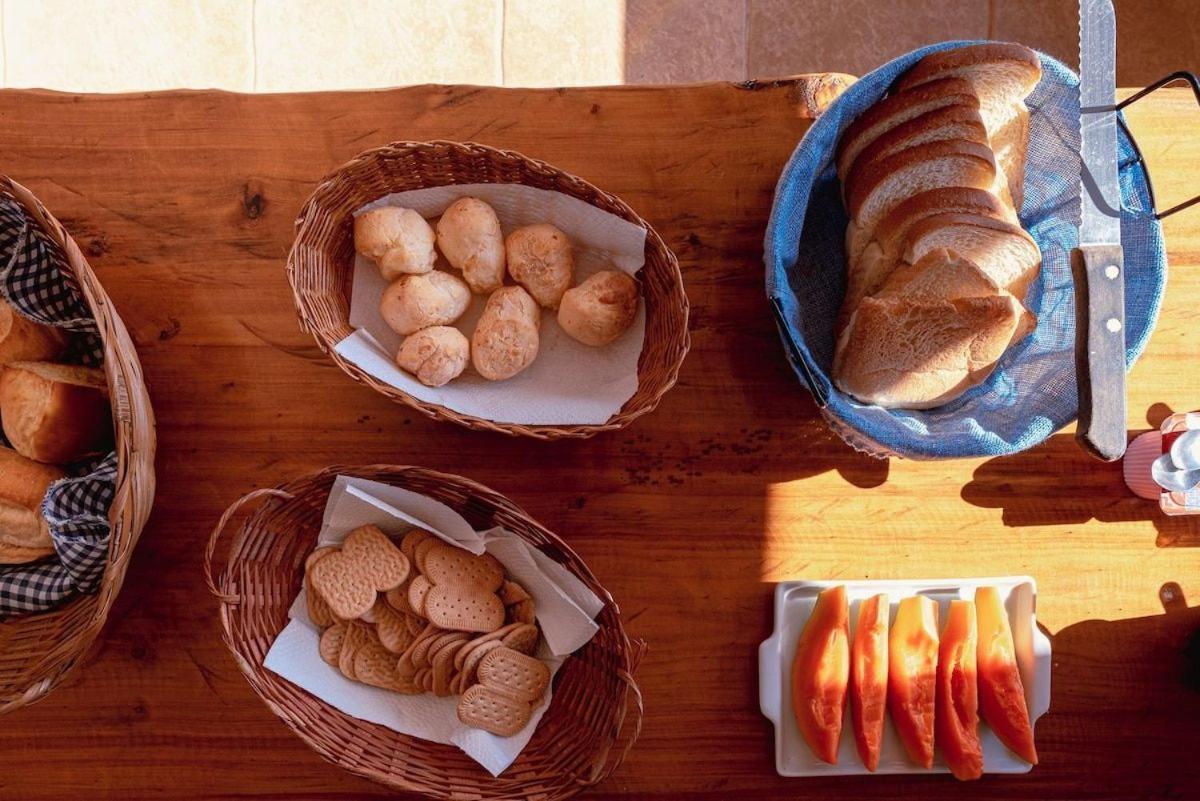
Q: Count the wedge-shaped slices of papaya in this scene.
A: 5